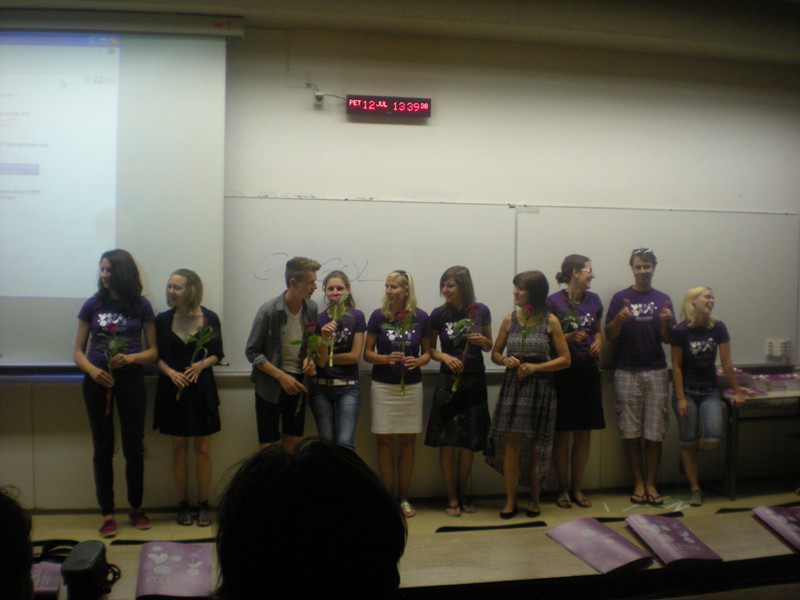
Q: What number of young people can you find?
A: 10